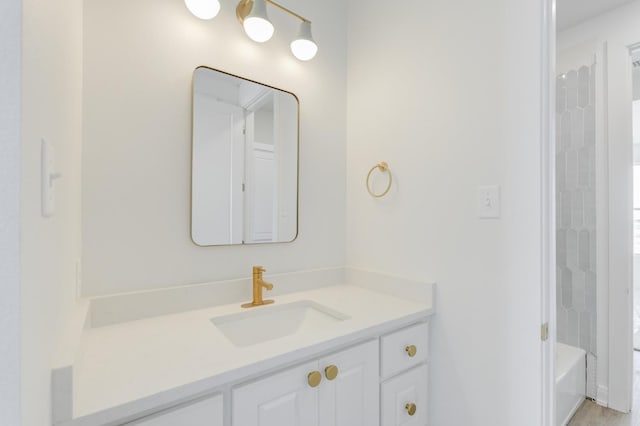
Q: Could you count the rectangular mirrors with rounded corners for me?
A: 1